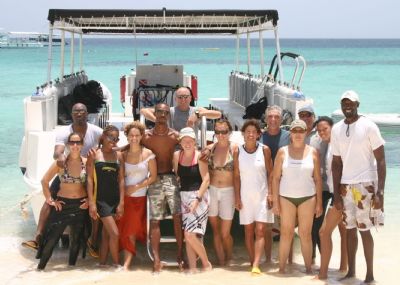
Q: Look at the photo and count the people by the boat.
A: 14